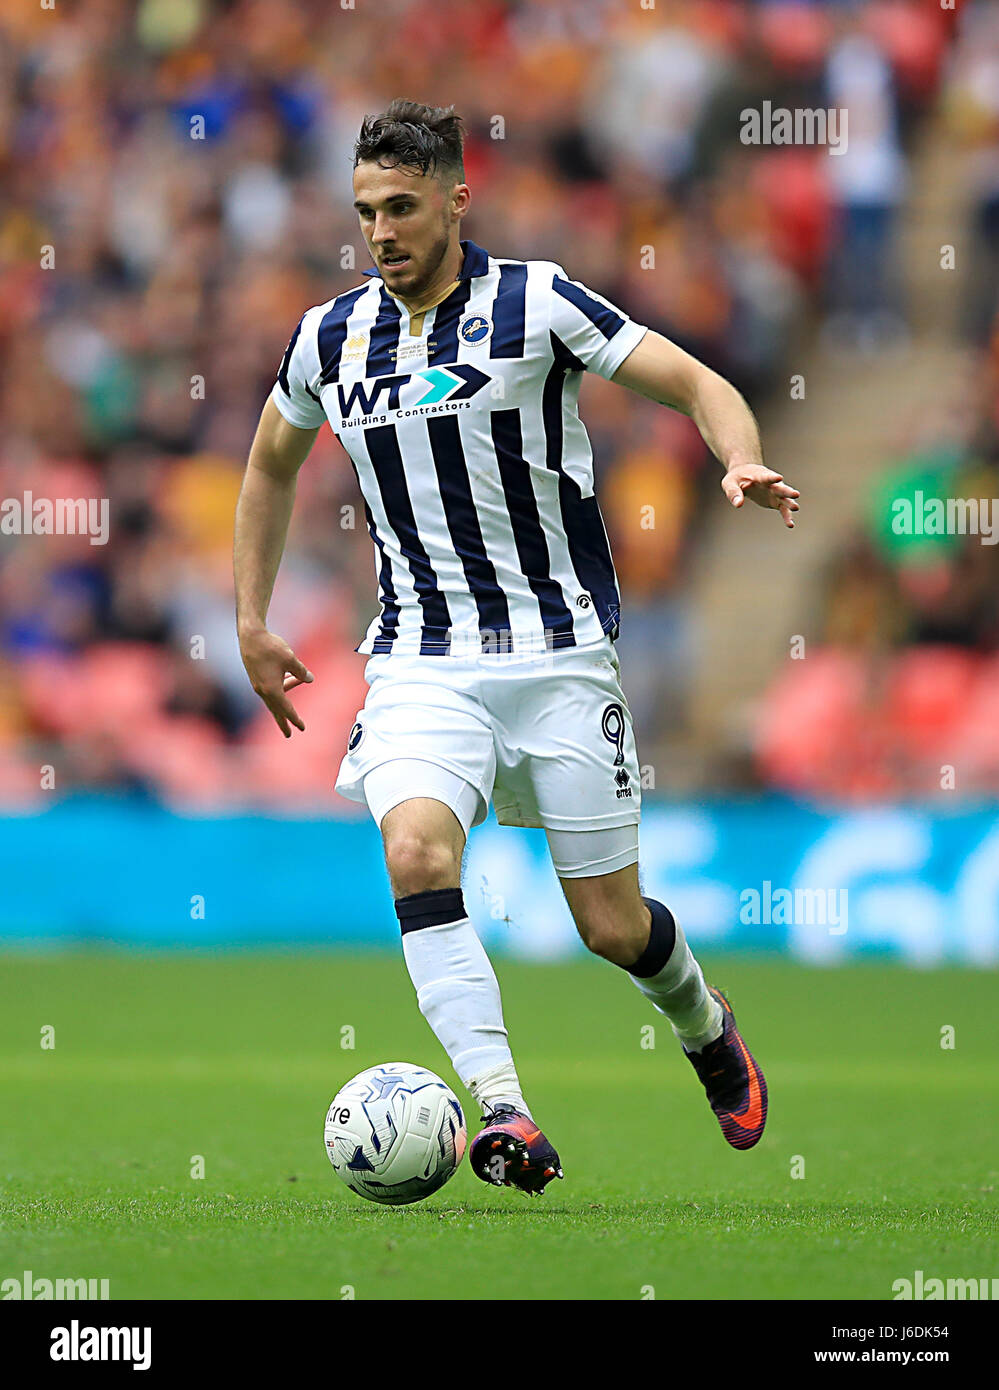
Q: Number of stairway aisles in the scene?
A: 1